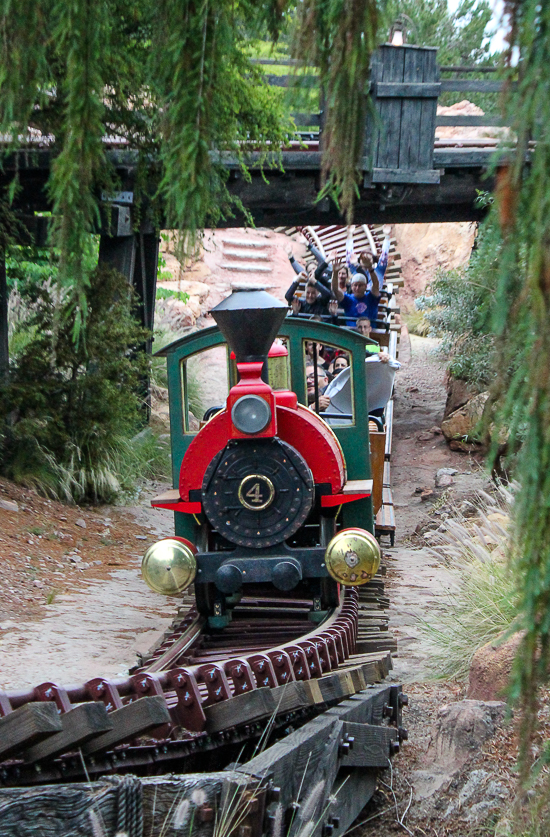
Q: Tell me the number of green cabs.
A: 1